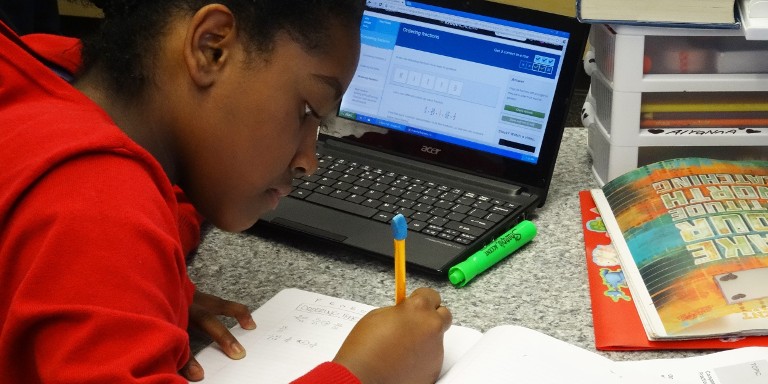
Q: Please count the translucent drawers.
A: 3